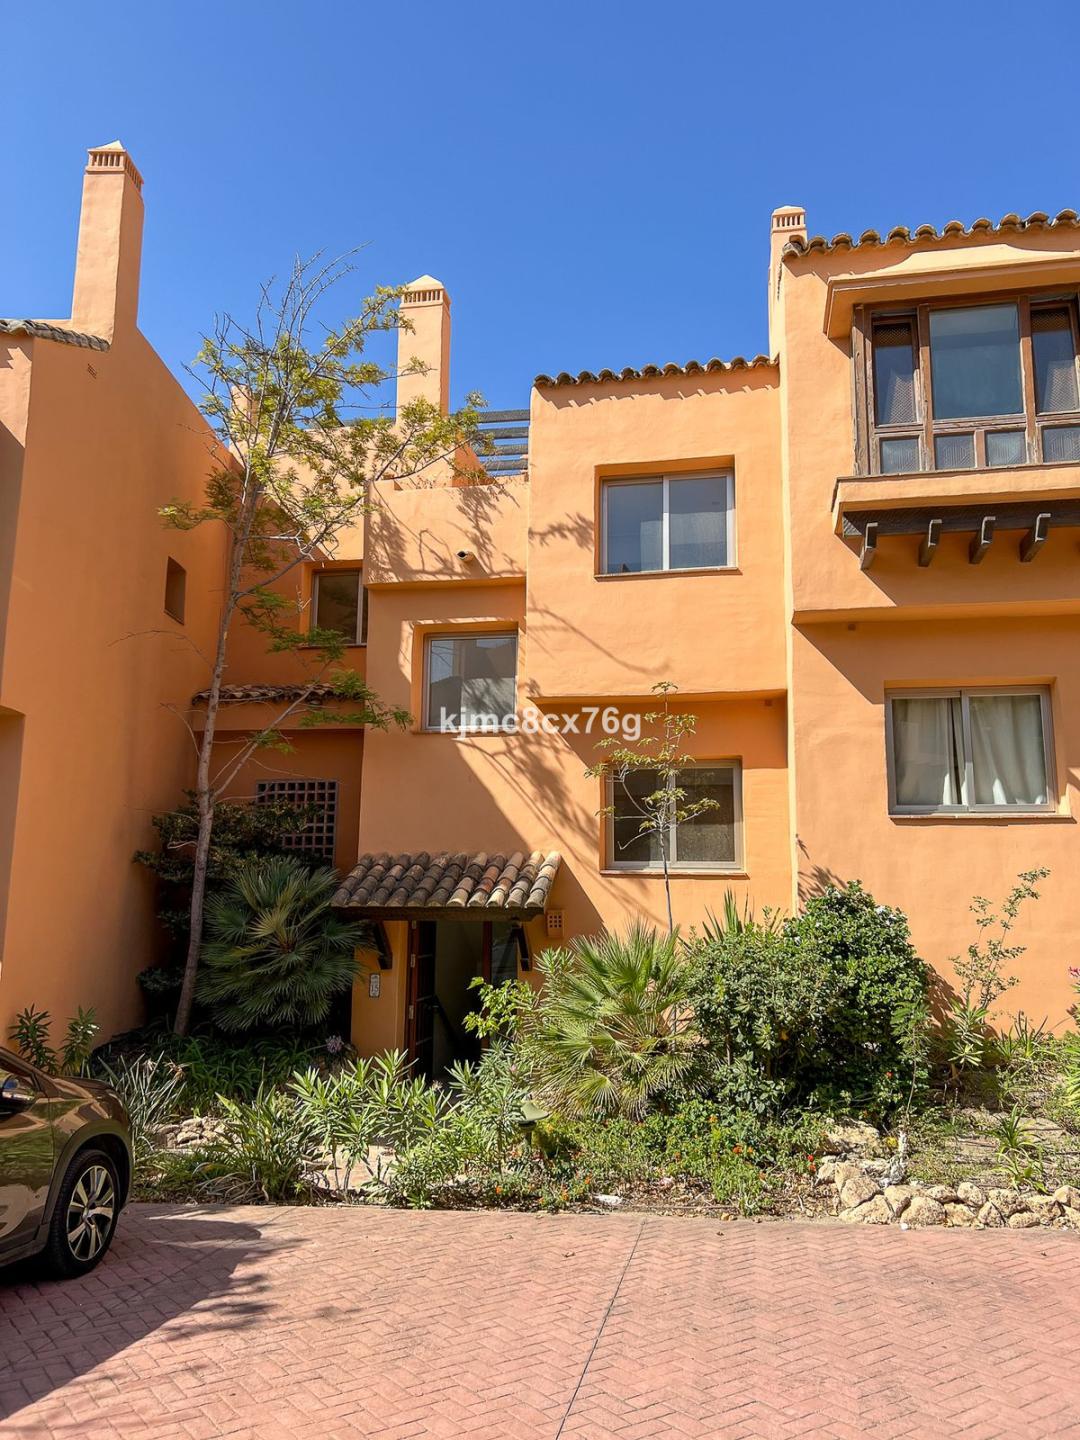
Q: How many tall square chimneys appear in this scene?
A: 3